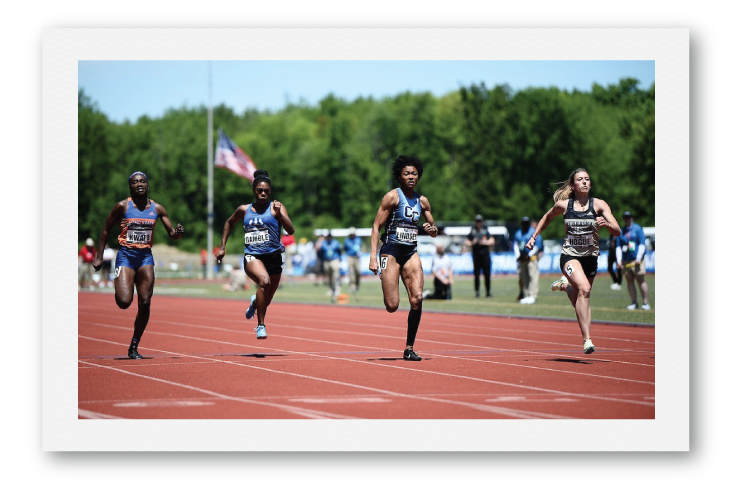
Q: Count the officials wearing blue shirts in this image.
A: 4